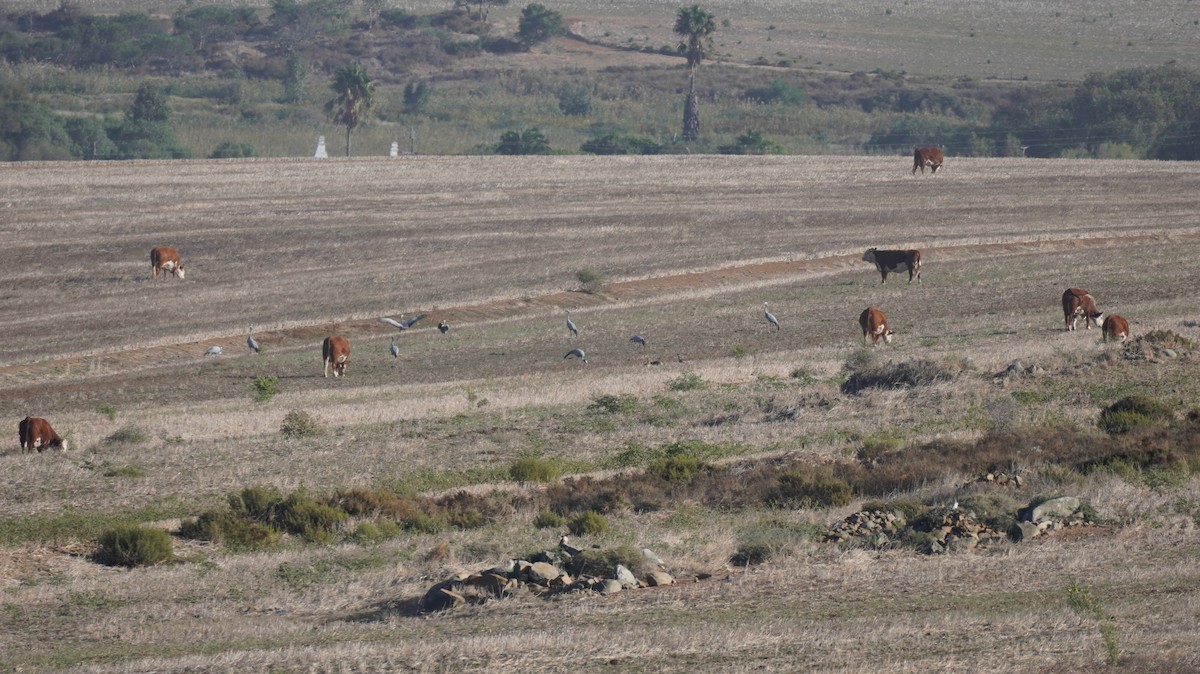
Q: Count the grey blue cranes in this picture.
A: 9